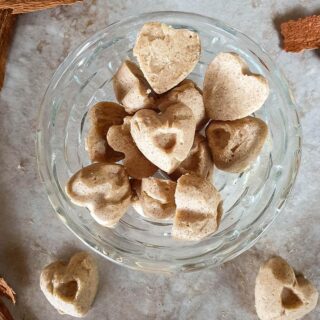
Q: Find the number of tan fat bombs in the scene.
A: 14